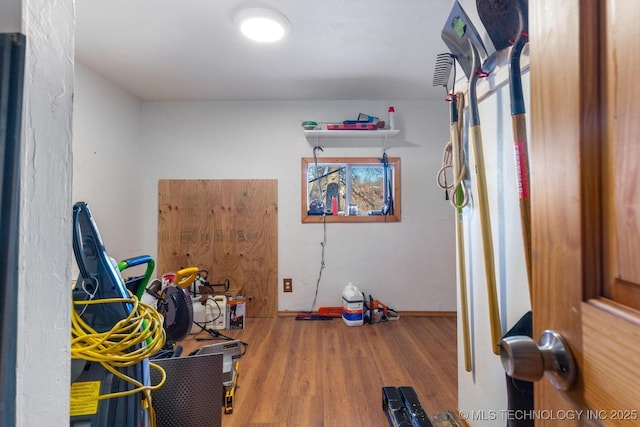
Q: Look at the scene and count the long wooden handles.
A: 3